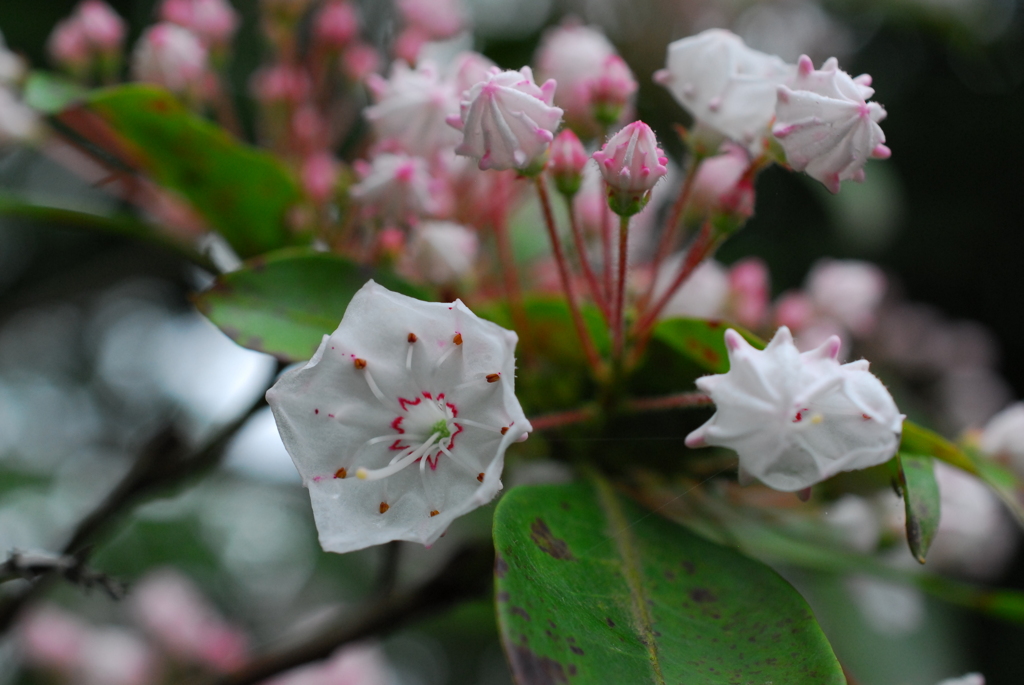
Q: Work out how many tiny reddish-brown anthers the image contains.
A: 9